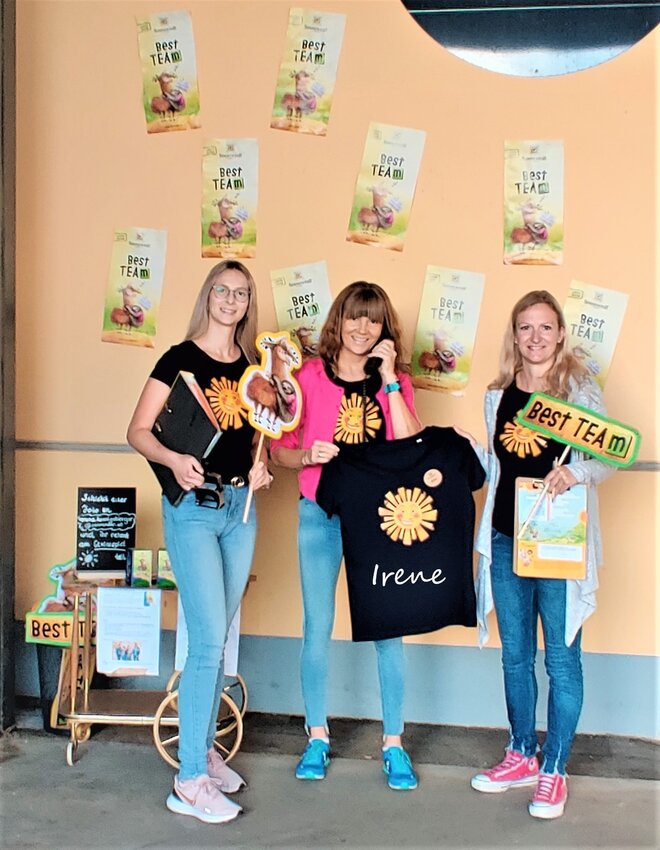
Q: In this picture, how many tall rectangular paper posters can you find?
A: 9